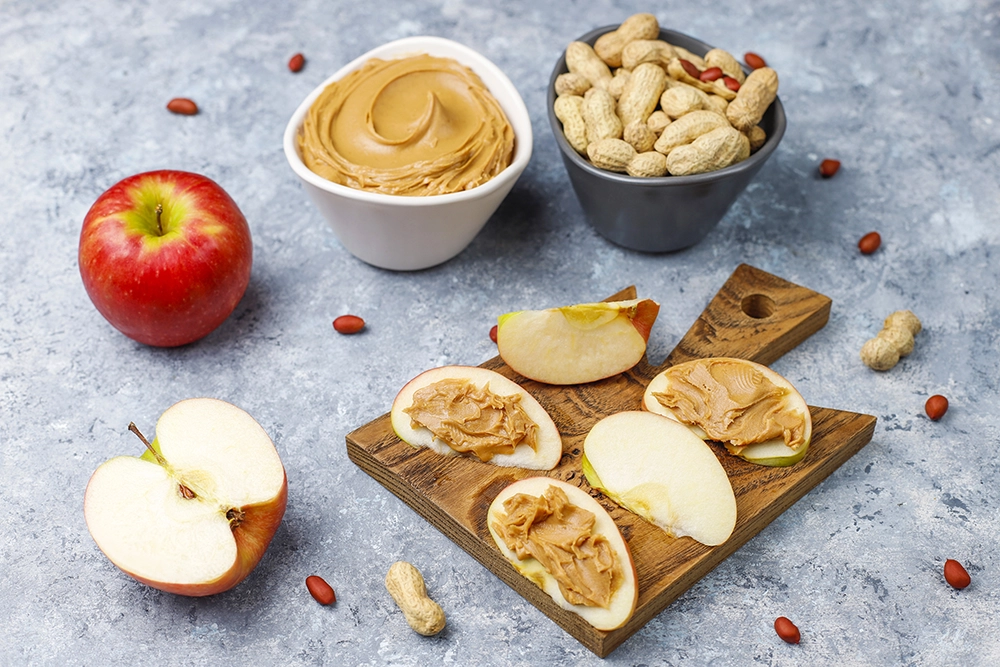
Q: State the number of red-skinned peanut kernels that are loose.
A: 11